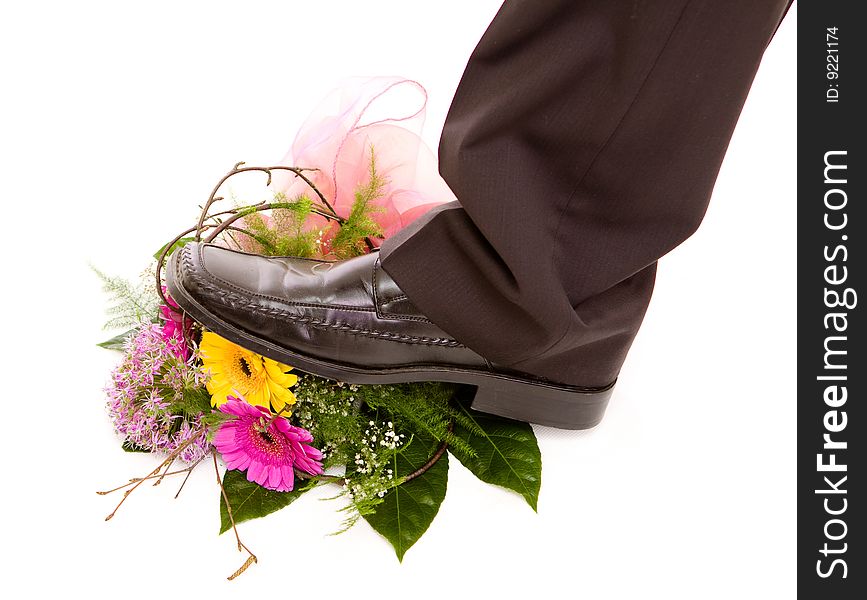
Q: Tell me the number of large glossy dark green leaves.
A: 3